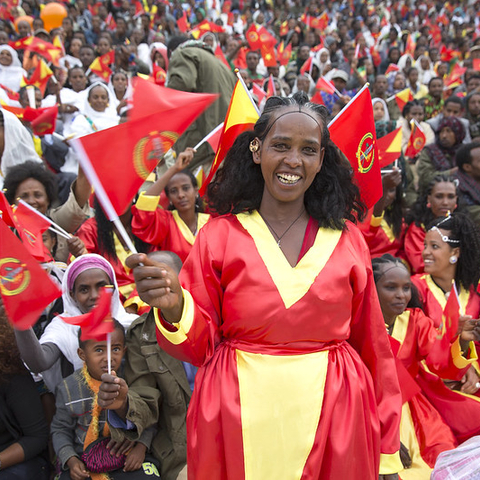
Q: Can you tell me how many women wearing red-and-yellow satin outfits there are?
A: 7